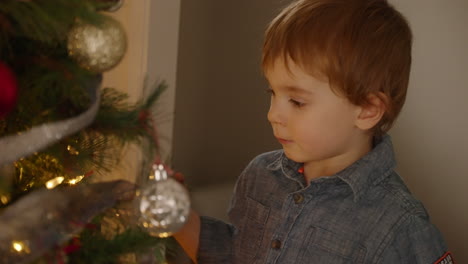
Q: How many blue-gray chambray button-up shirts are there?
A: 1